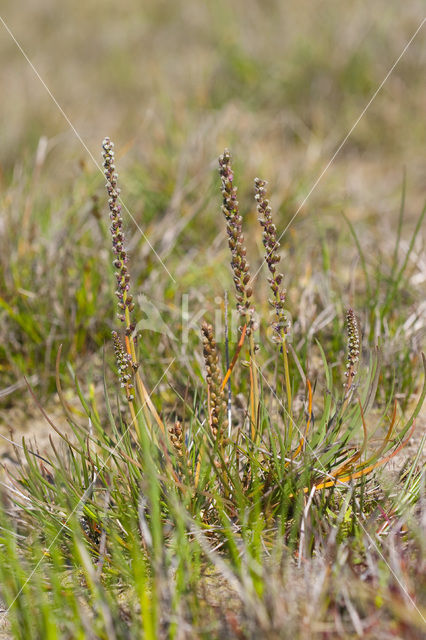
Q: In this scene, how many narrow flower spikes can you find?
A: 7